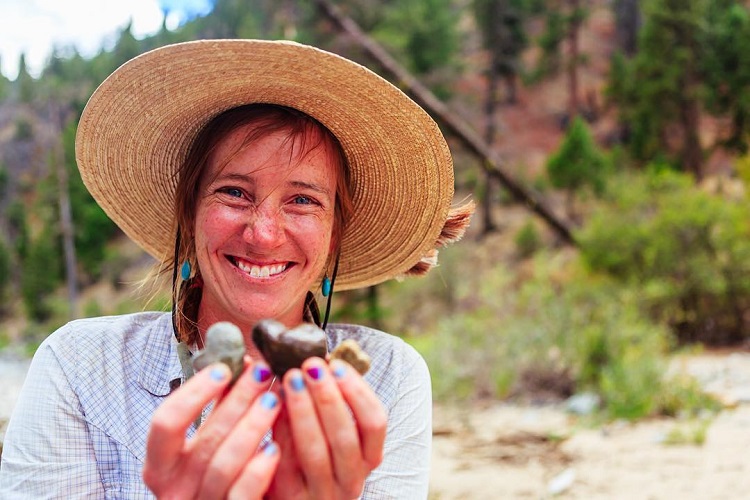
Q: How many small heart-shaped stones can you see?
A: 3